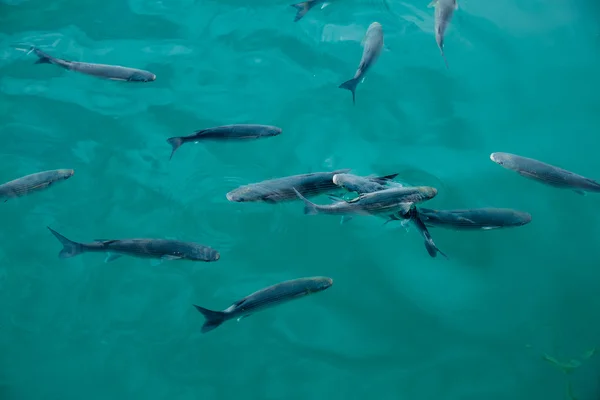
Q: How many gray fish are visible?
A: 13